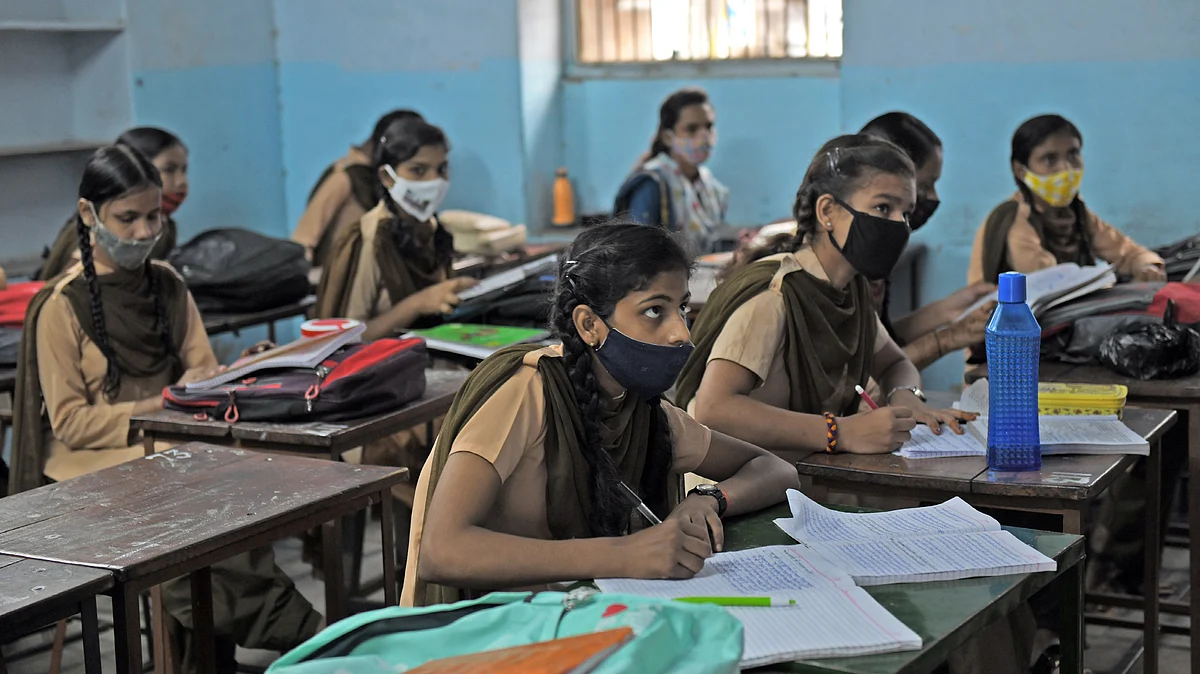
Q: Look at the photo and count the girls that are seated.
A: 9